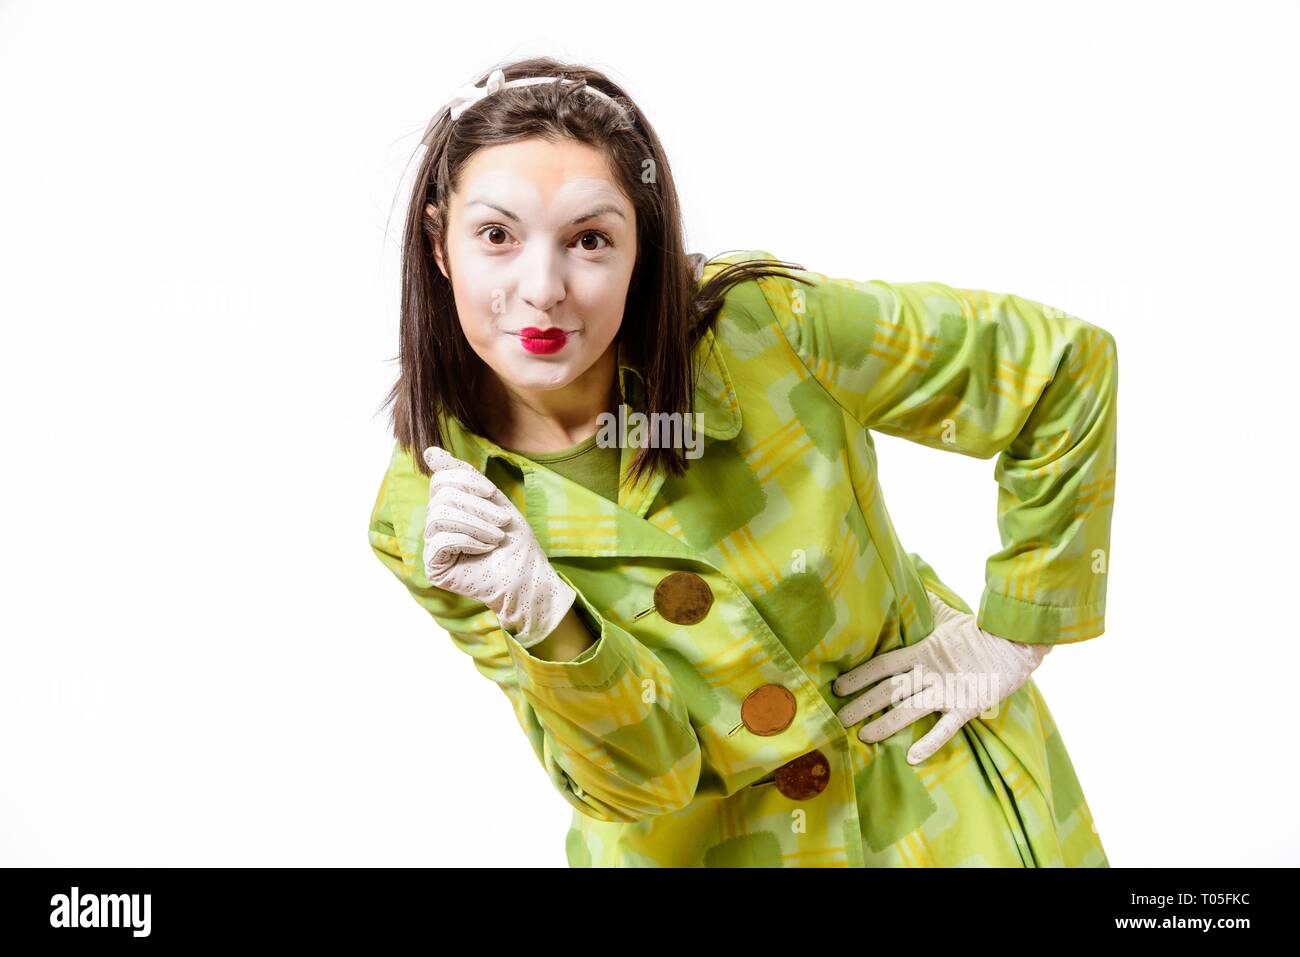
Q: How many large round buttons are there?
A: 3